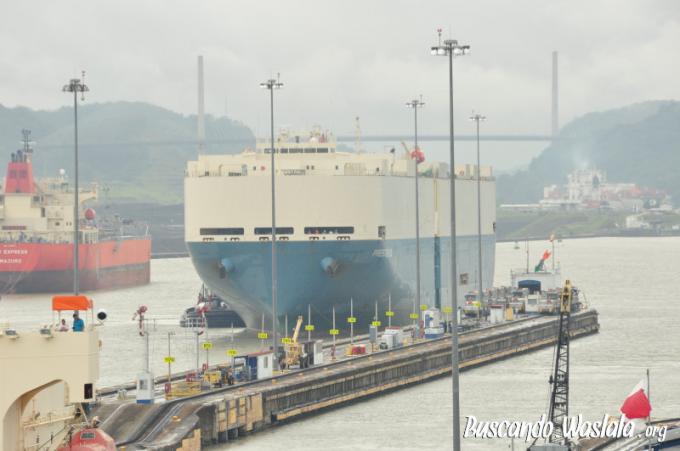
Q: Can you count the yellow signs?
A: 14